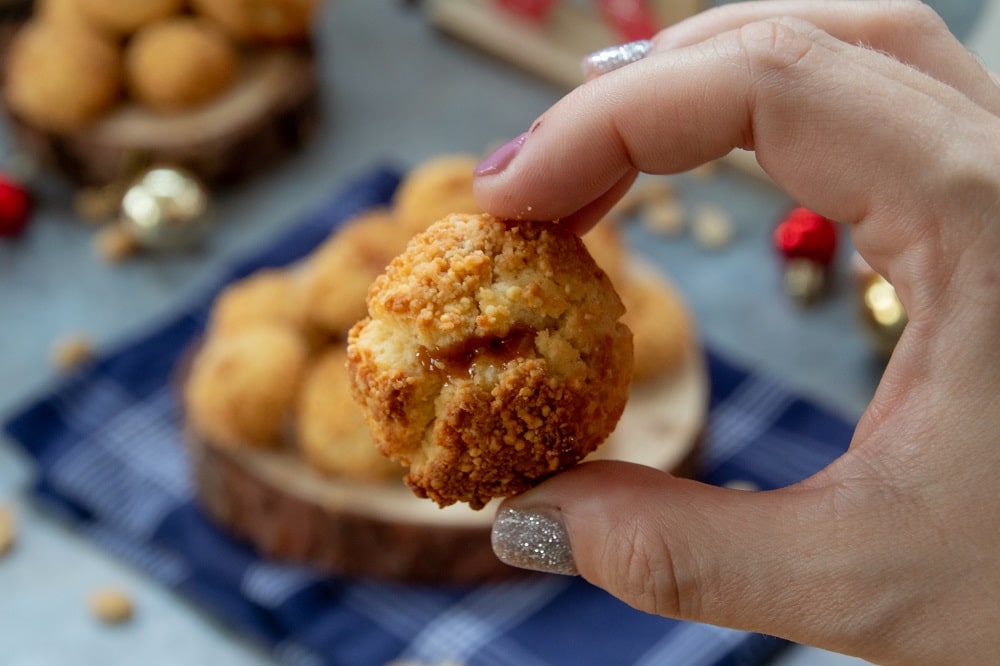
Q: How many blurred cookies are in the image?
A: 11